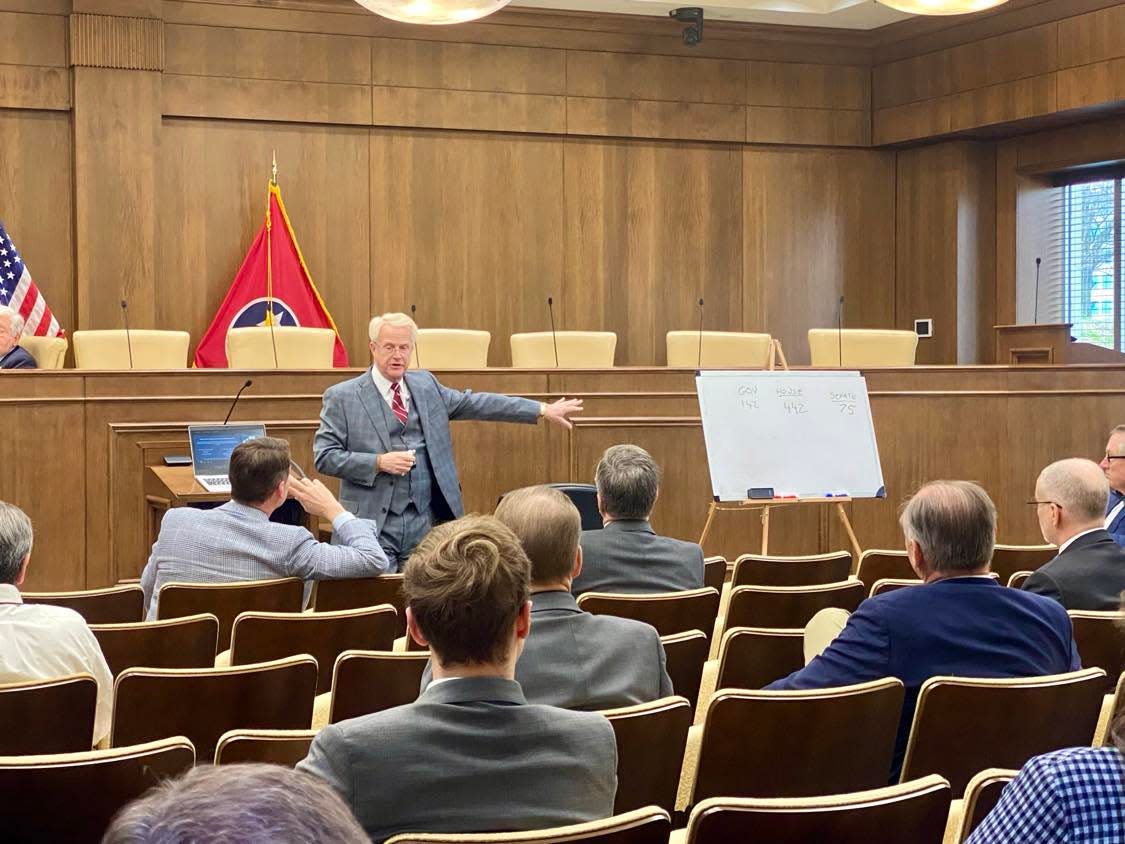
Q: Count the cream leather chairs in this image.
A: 7